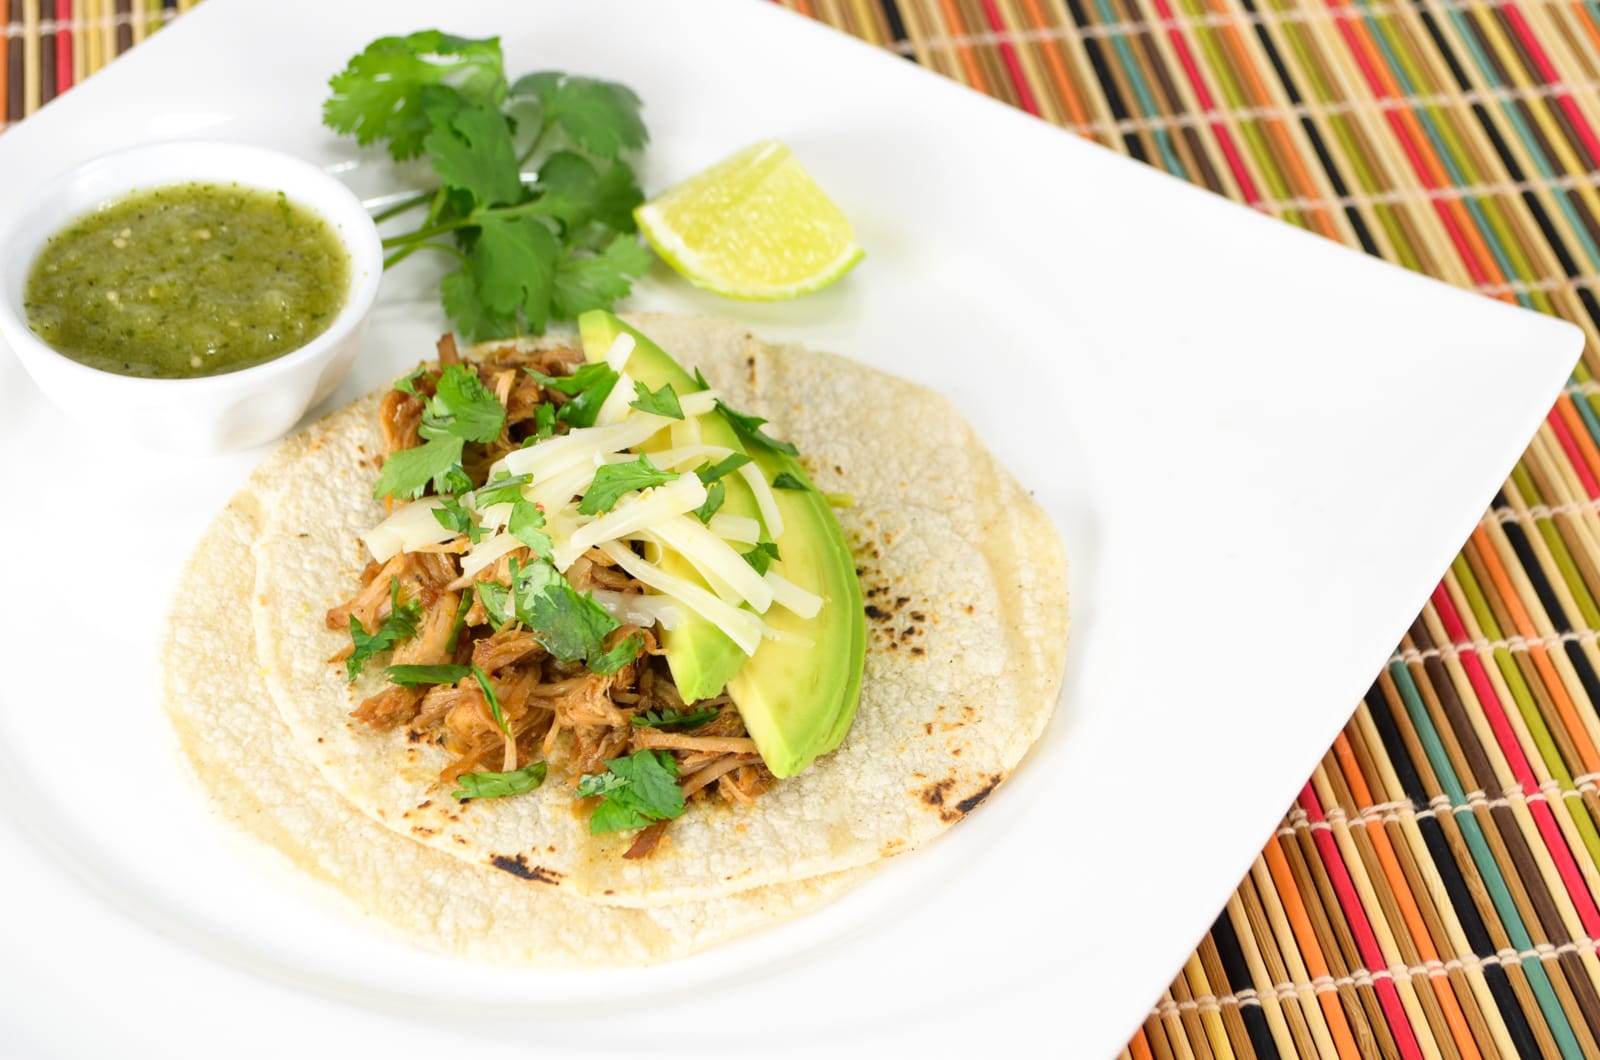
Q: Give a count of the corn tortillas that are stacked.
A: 2